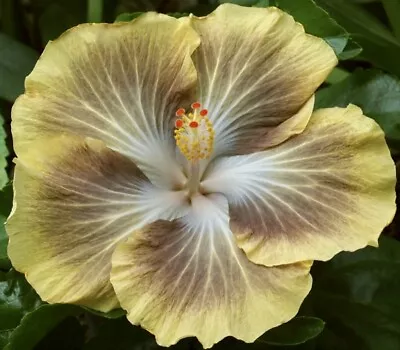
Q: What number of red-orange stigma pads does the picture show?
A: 5